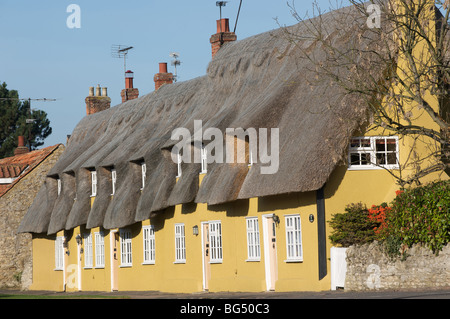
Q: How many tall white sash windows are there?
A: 9